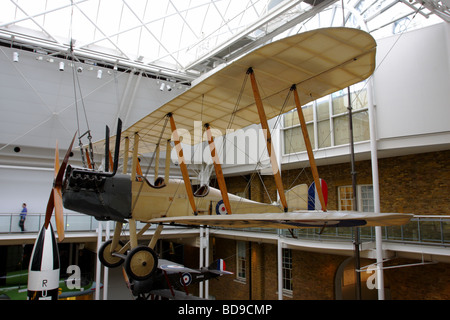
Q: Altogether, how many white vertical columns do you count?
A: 6